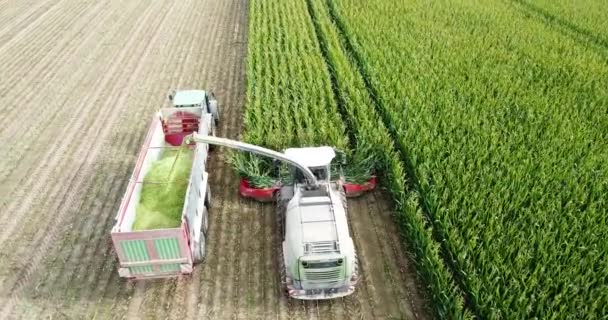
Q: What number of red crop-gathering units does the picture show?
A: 2